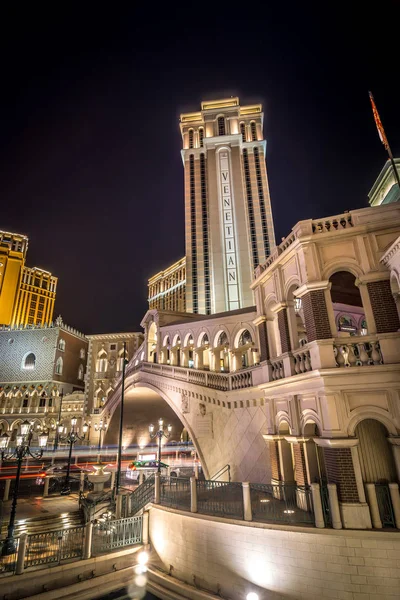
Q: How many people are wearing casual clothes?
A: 0